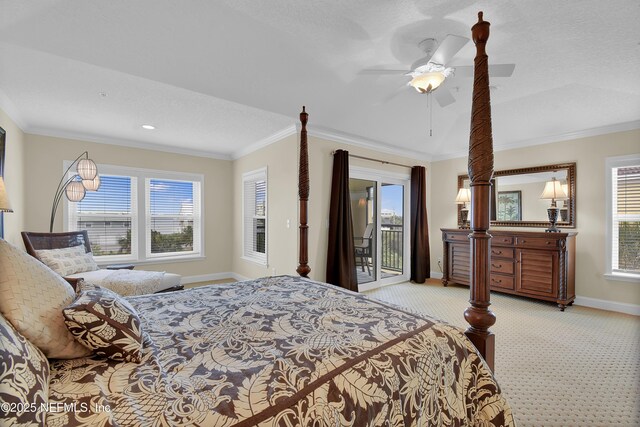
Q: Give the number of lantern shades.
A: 3